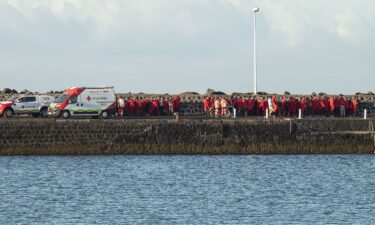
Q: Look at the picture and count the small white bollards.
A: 4